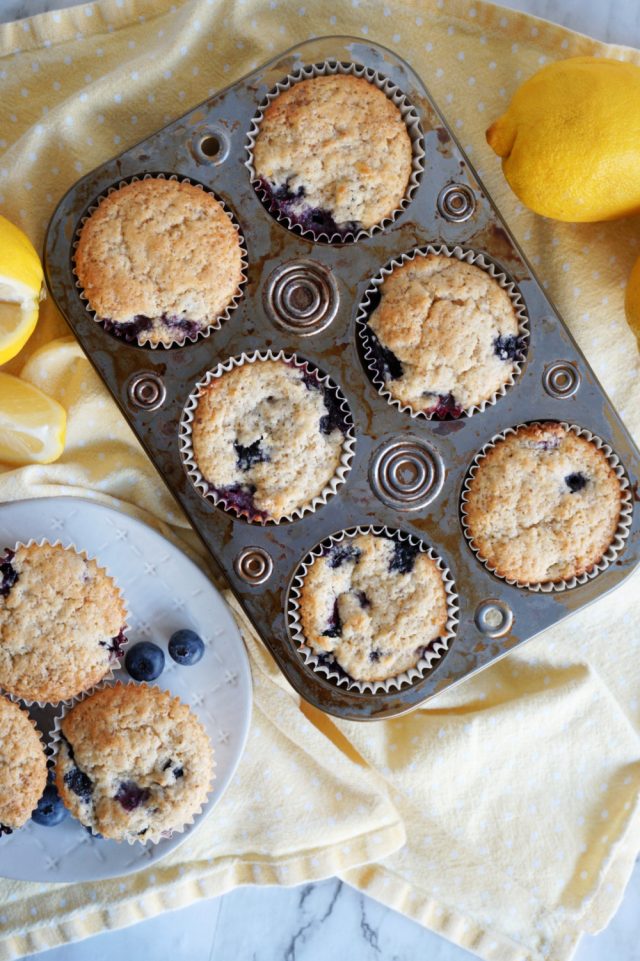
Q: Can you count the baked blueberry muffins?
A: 9